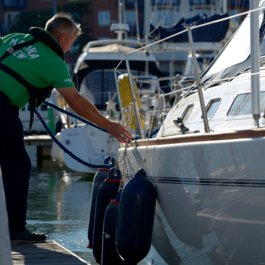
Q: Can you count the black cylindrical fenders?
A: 4